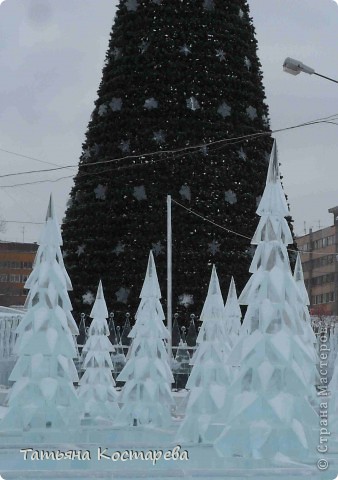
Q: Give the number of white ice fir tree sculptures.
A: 7